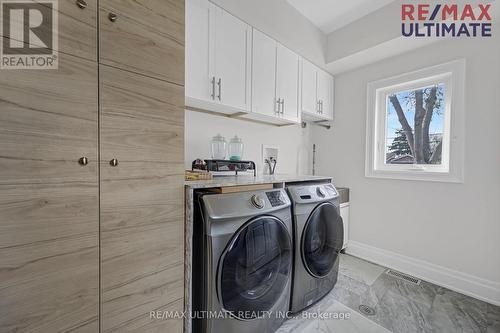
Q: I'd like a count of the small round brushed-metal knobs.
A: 4